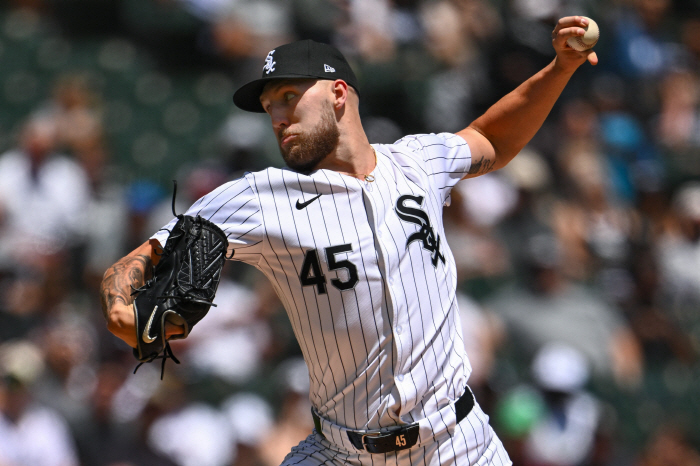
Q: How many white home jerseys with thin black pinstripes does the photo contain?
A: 1